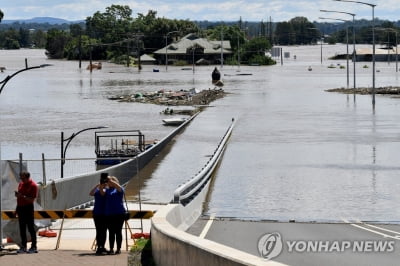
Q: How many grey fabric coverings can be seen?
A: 1